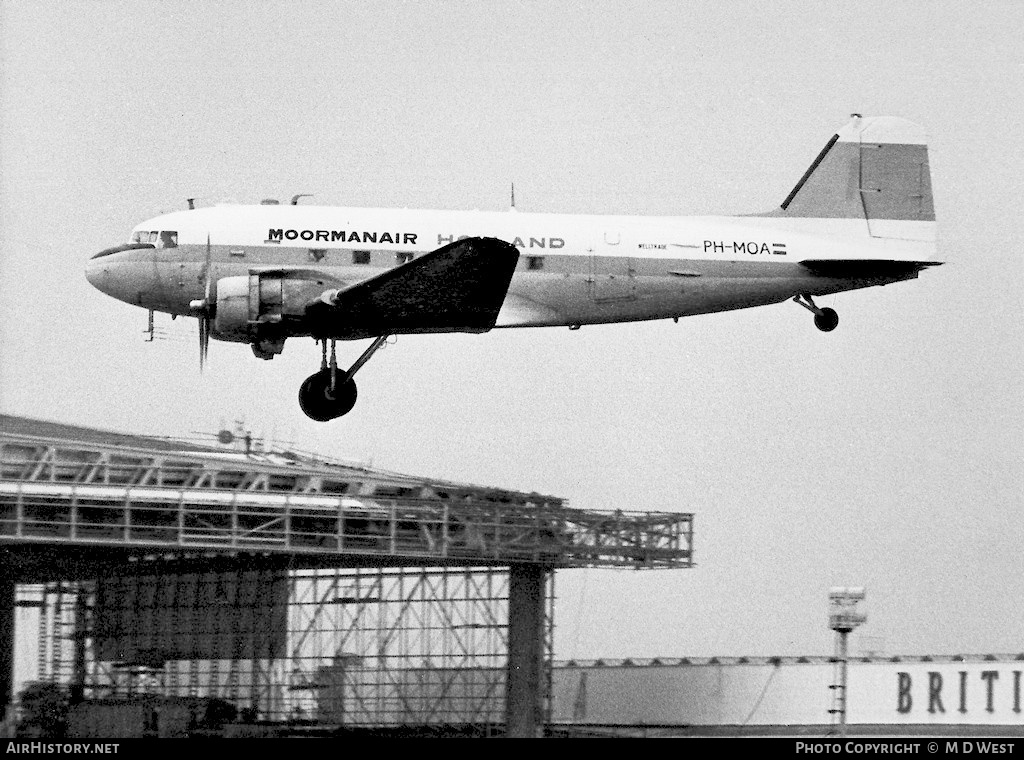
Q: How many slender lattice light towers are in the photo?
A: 1